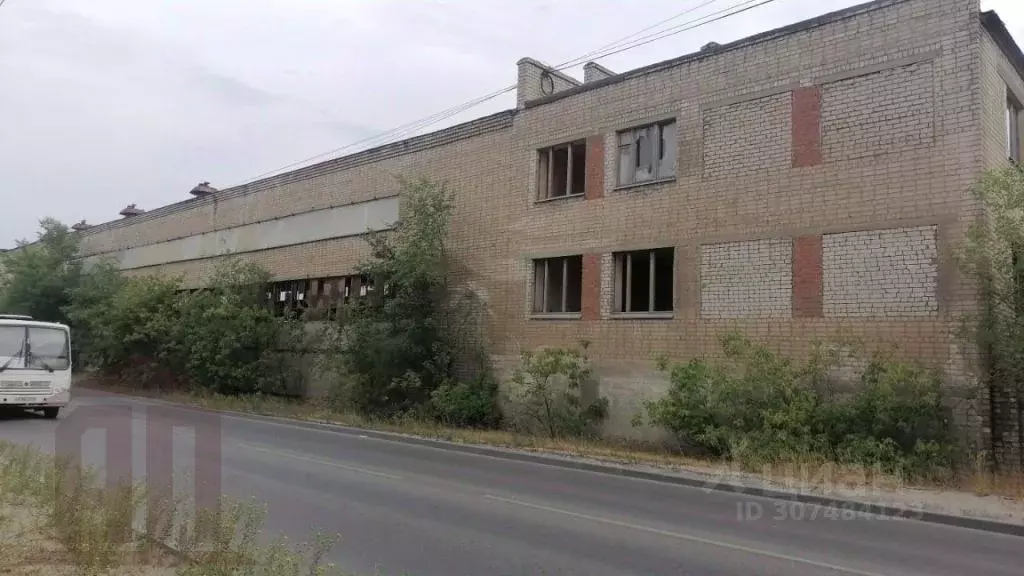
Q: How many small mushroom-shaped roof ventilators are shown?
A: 3